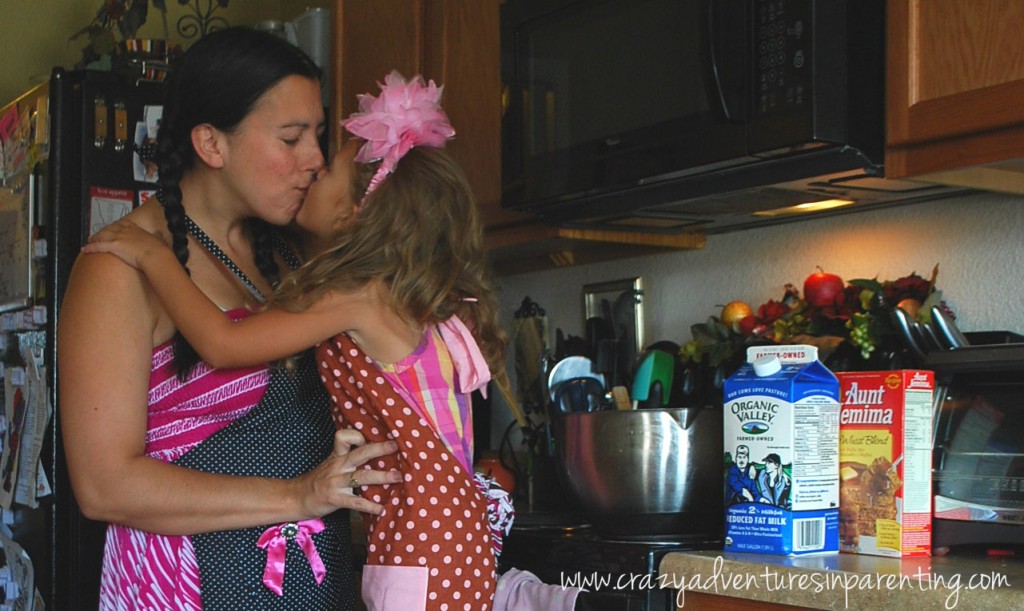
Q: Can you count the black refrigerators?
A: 1